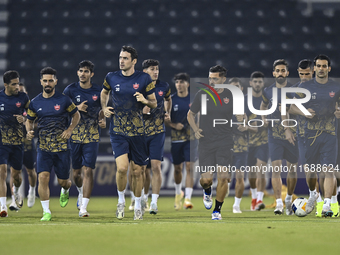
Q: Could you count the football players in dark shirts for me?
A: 13